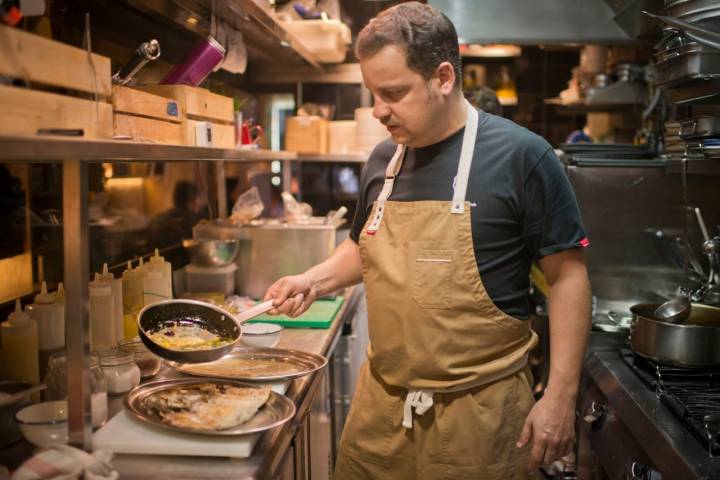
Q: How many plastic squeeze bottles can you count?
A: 8